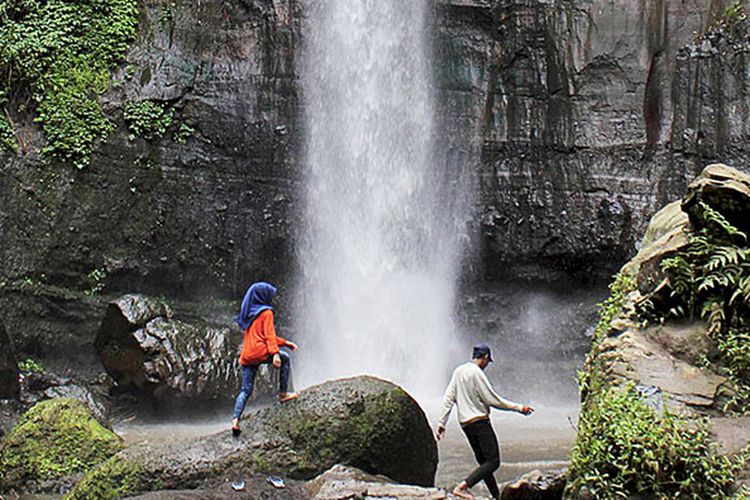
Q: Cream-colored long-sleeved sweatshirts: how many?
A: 1